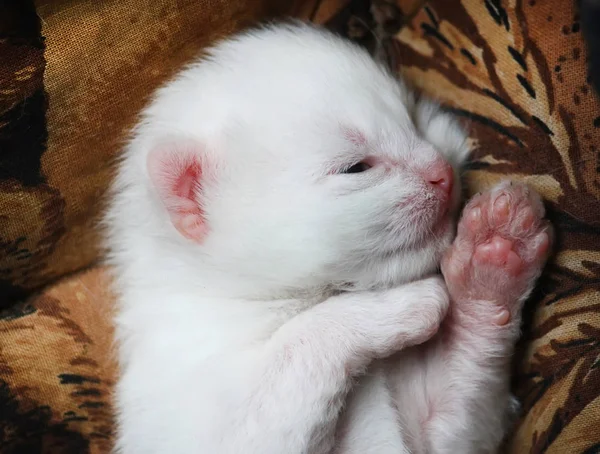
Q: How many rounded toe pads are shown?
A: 4